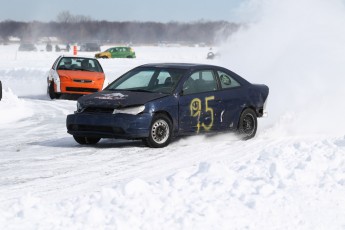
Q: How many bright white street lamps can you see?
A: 0